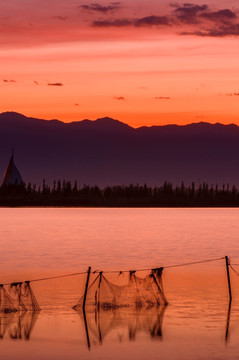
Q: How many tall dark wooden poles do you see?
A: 2